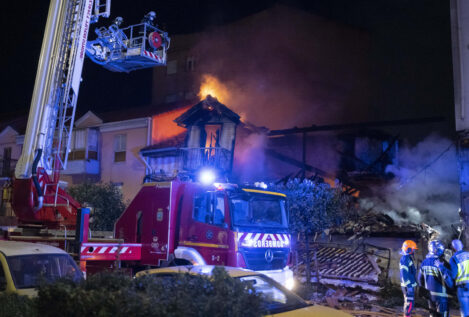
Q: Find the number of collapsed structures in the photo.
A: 1